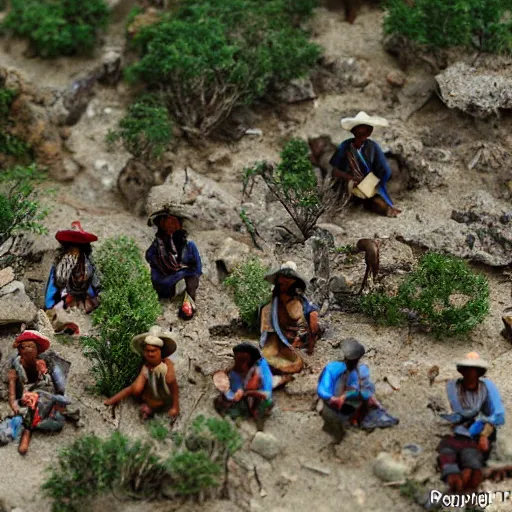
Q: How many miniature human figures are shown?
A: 9